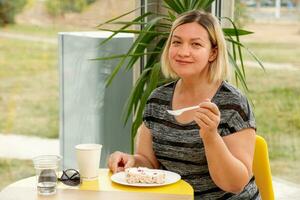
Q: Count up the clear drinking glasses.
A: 1